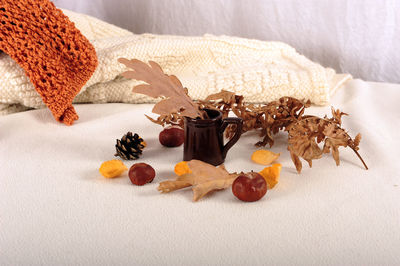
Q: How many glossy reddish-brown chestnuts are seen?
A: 3